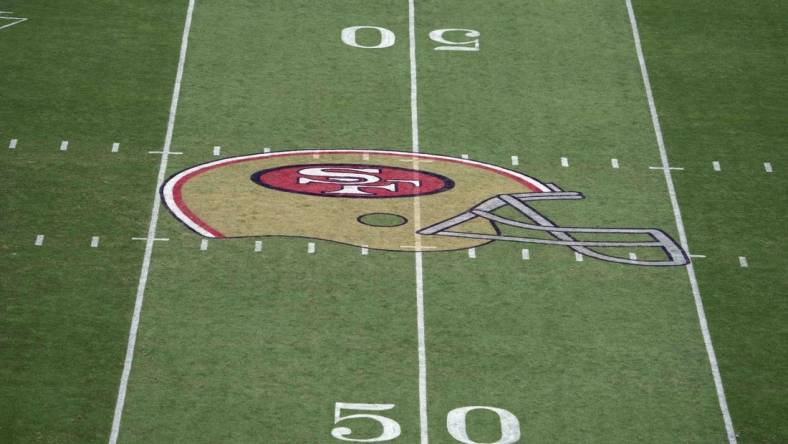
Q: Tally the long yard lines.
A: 3